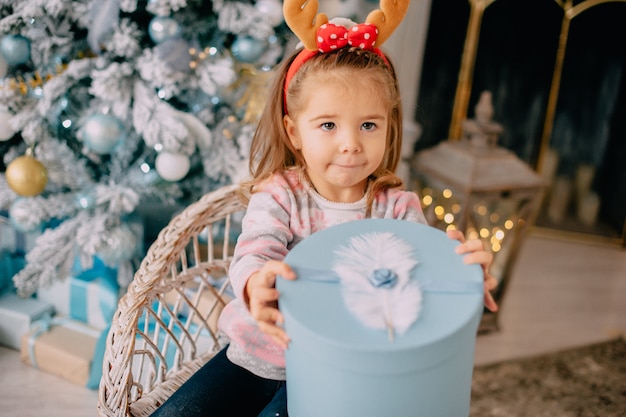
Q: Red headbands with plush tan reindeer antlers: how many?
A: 1